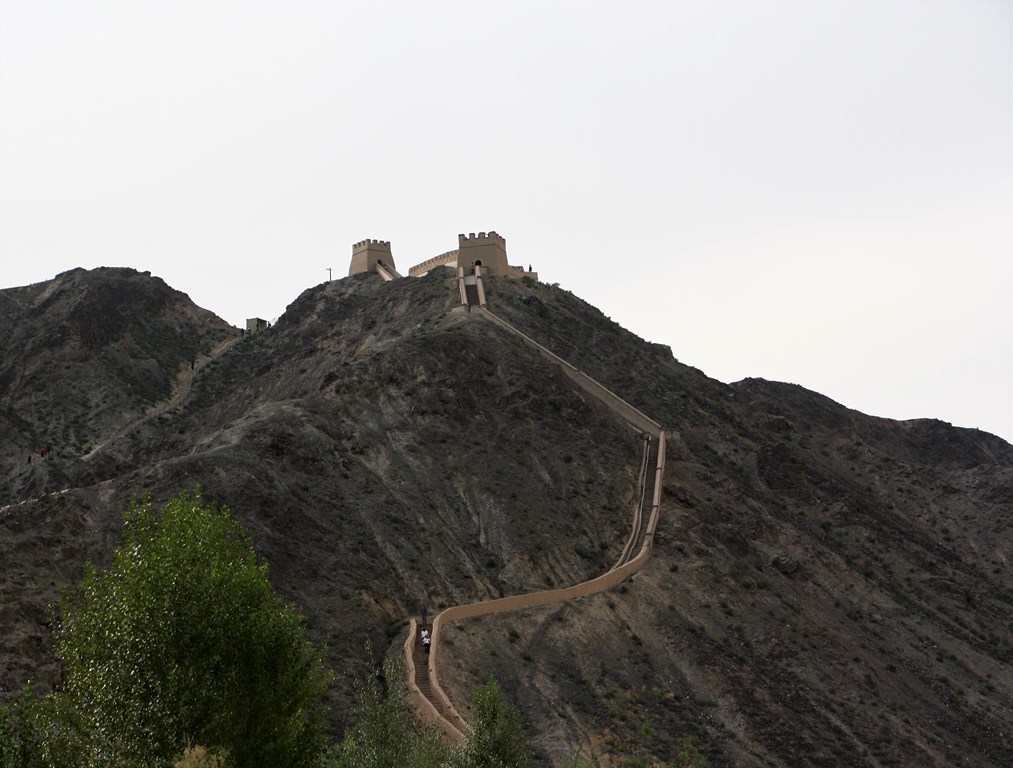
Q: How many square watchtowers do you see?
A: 2